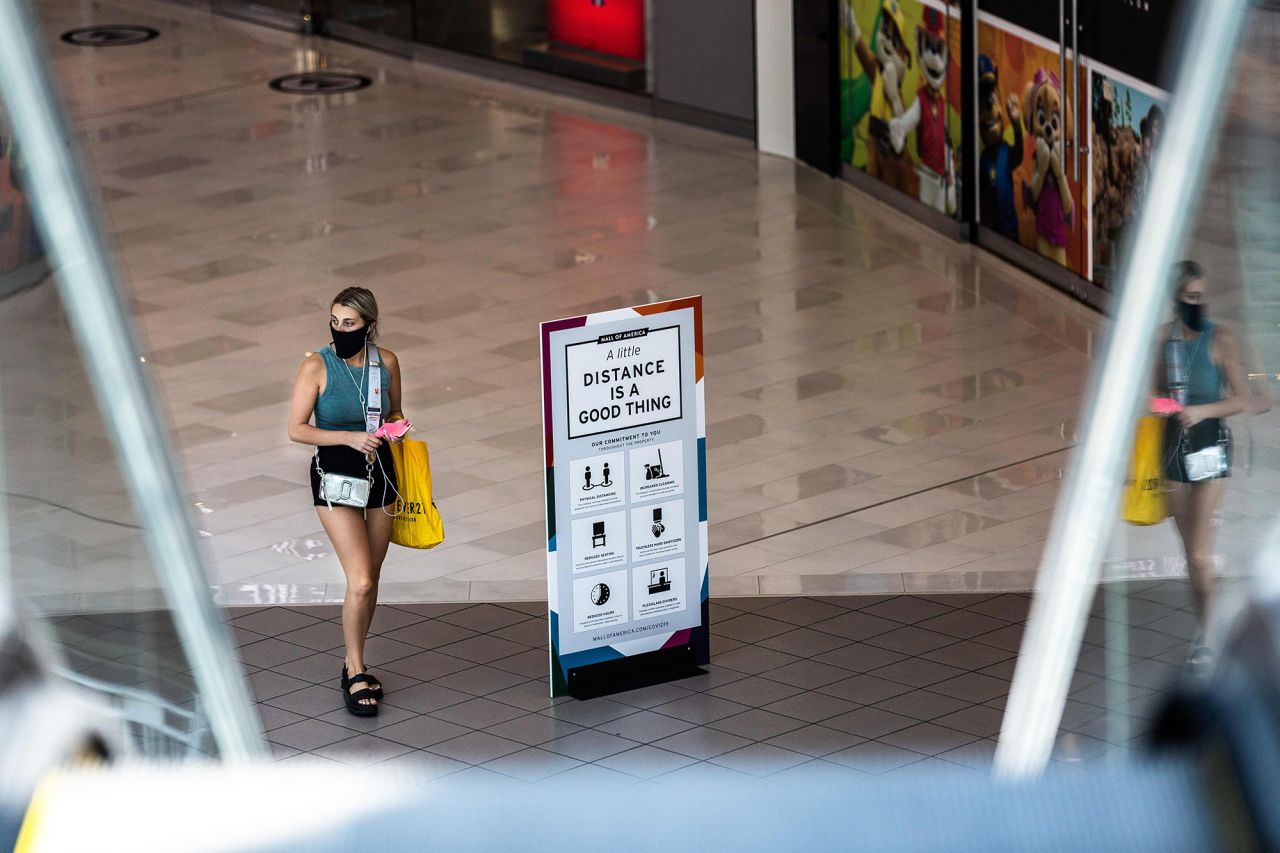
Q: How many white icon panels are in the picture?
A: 6